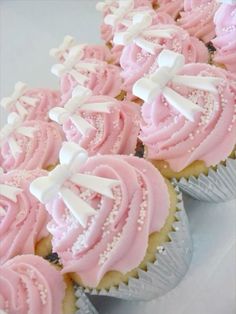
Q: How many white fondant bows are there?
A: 11